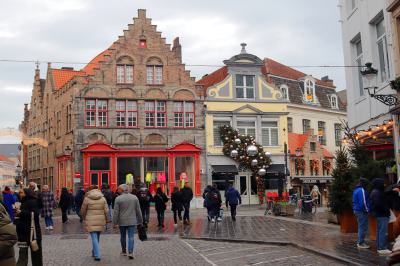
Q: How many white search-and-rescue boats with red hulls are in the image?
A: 0